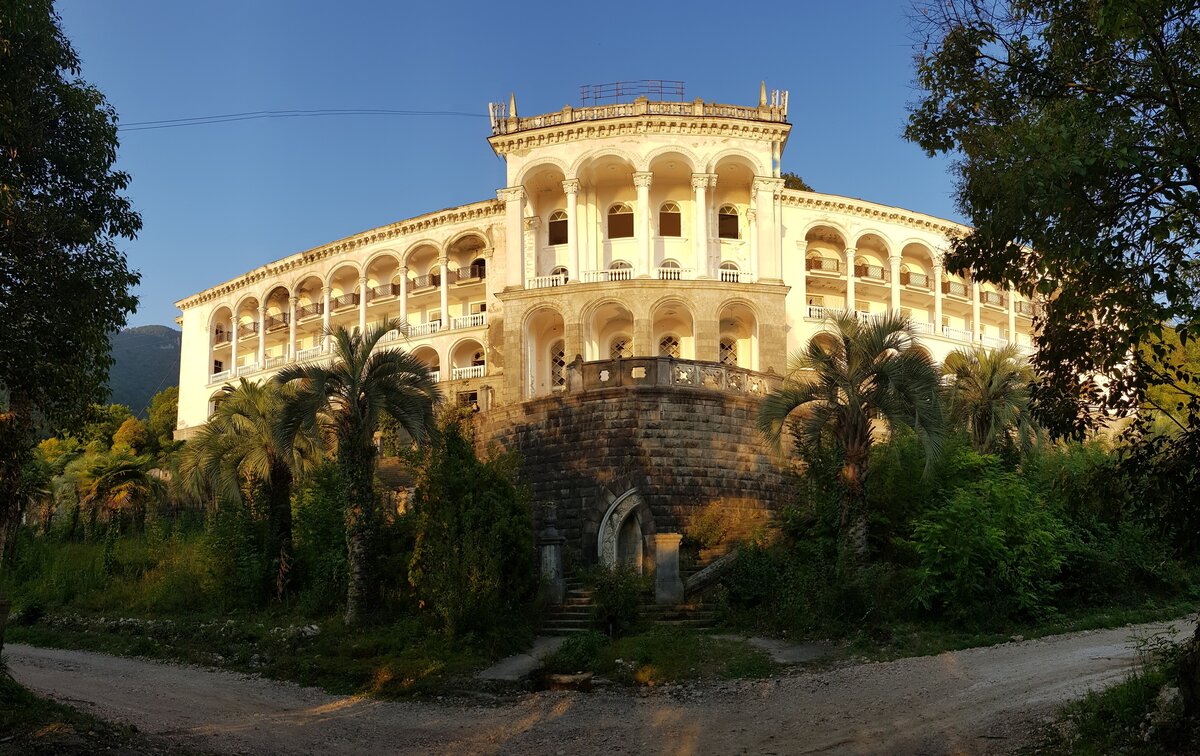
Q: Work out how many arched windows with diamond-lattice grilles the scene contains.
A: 4